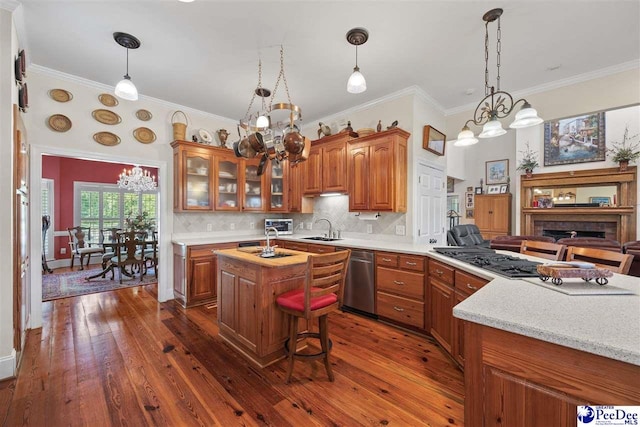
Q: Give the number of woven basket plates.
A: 7